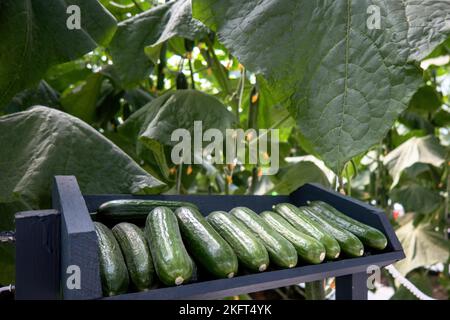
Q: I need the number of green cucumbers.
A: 11